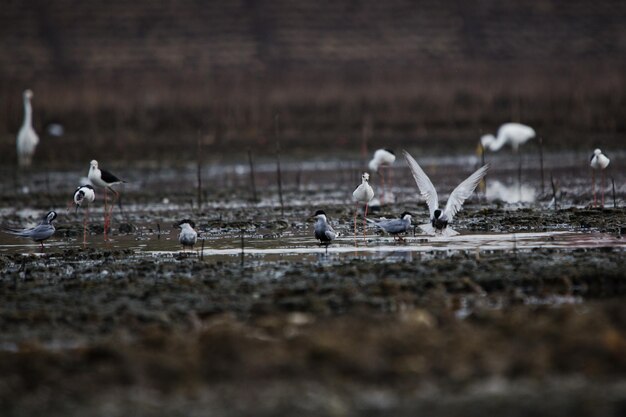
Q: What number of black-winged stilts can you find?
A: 5